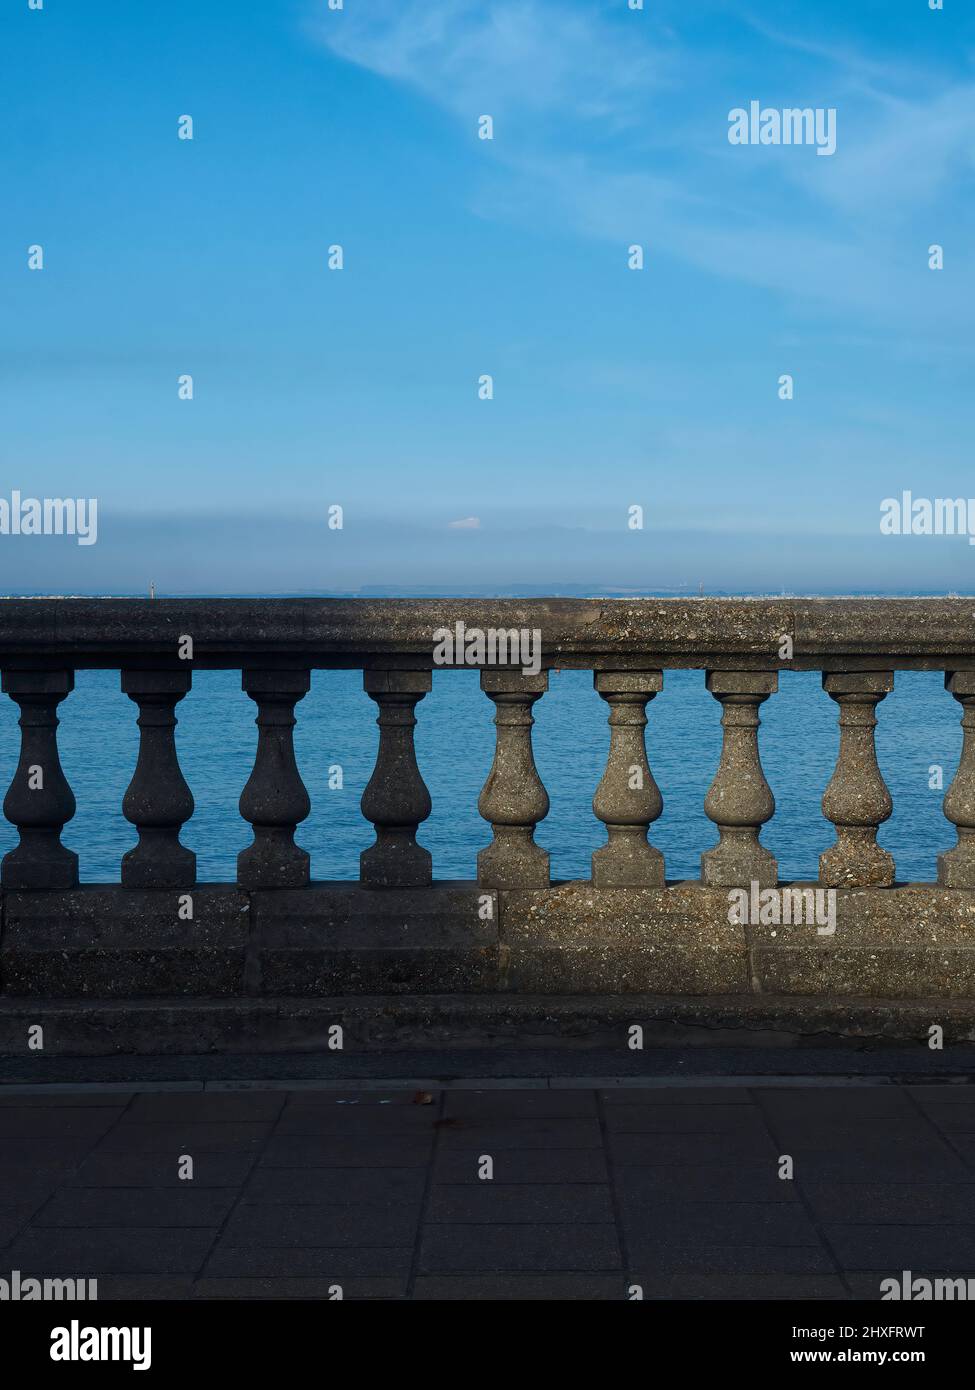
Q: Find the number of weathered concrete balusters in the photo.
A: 9